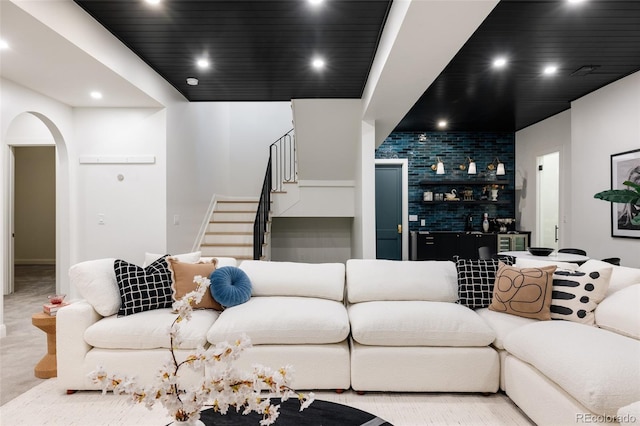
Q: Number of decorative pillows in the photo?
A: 6